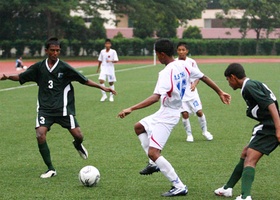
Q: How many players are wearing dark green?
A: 2